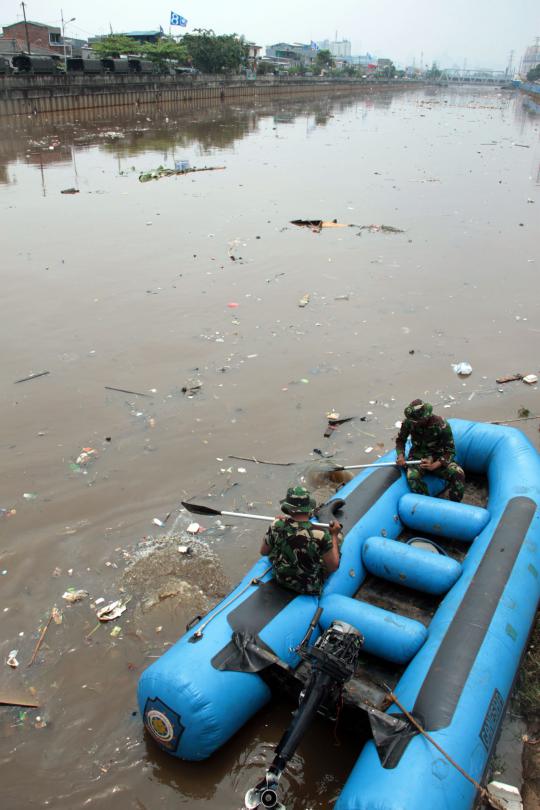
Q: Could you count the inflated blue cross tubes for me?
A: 3